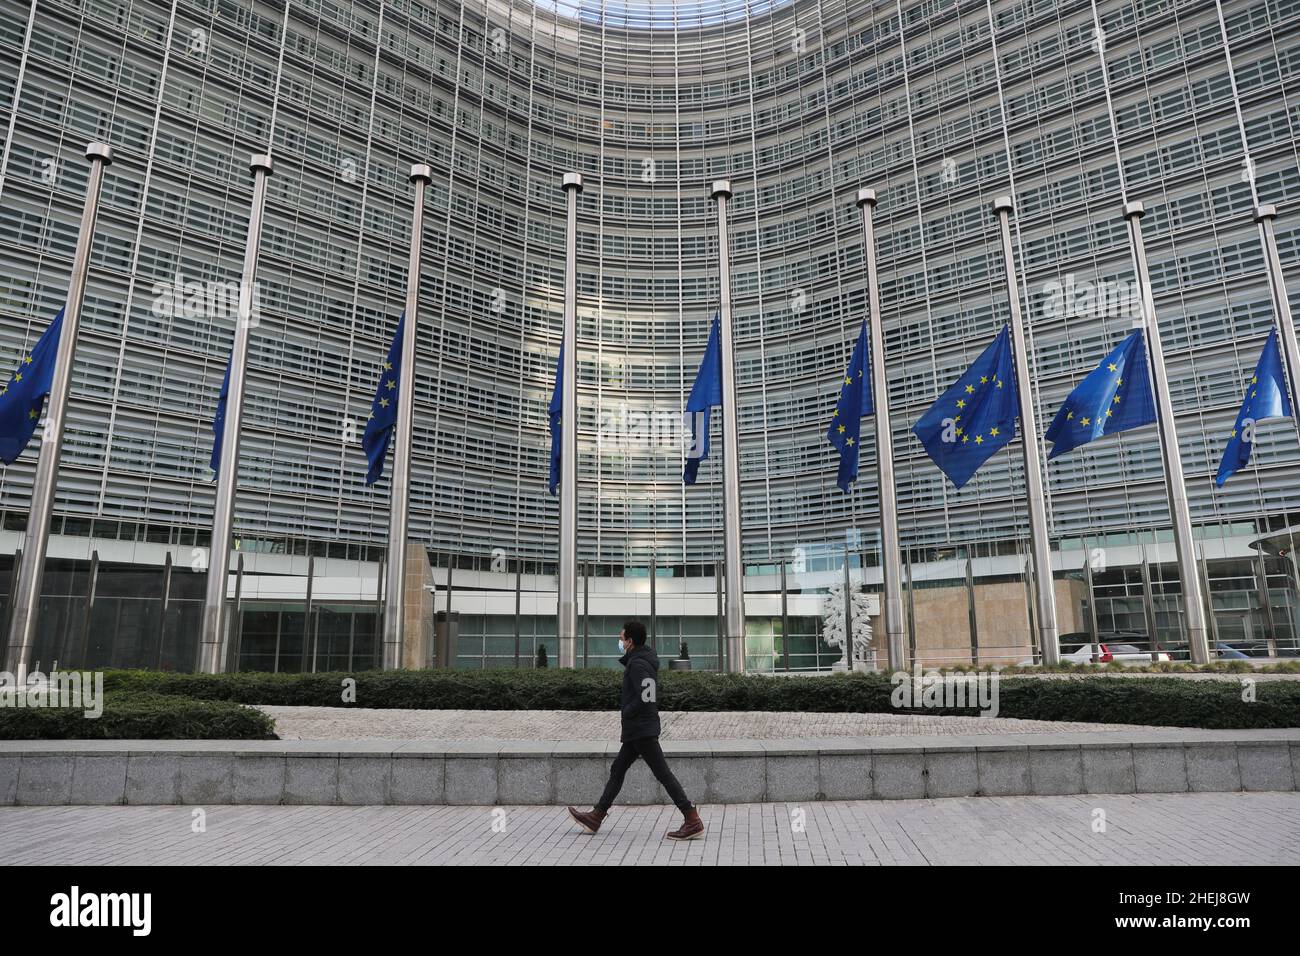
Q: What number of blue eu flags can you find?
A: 9